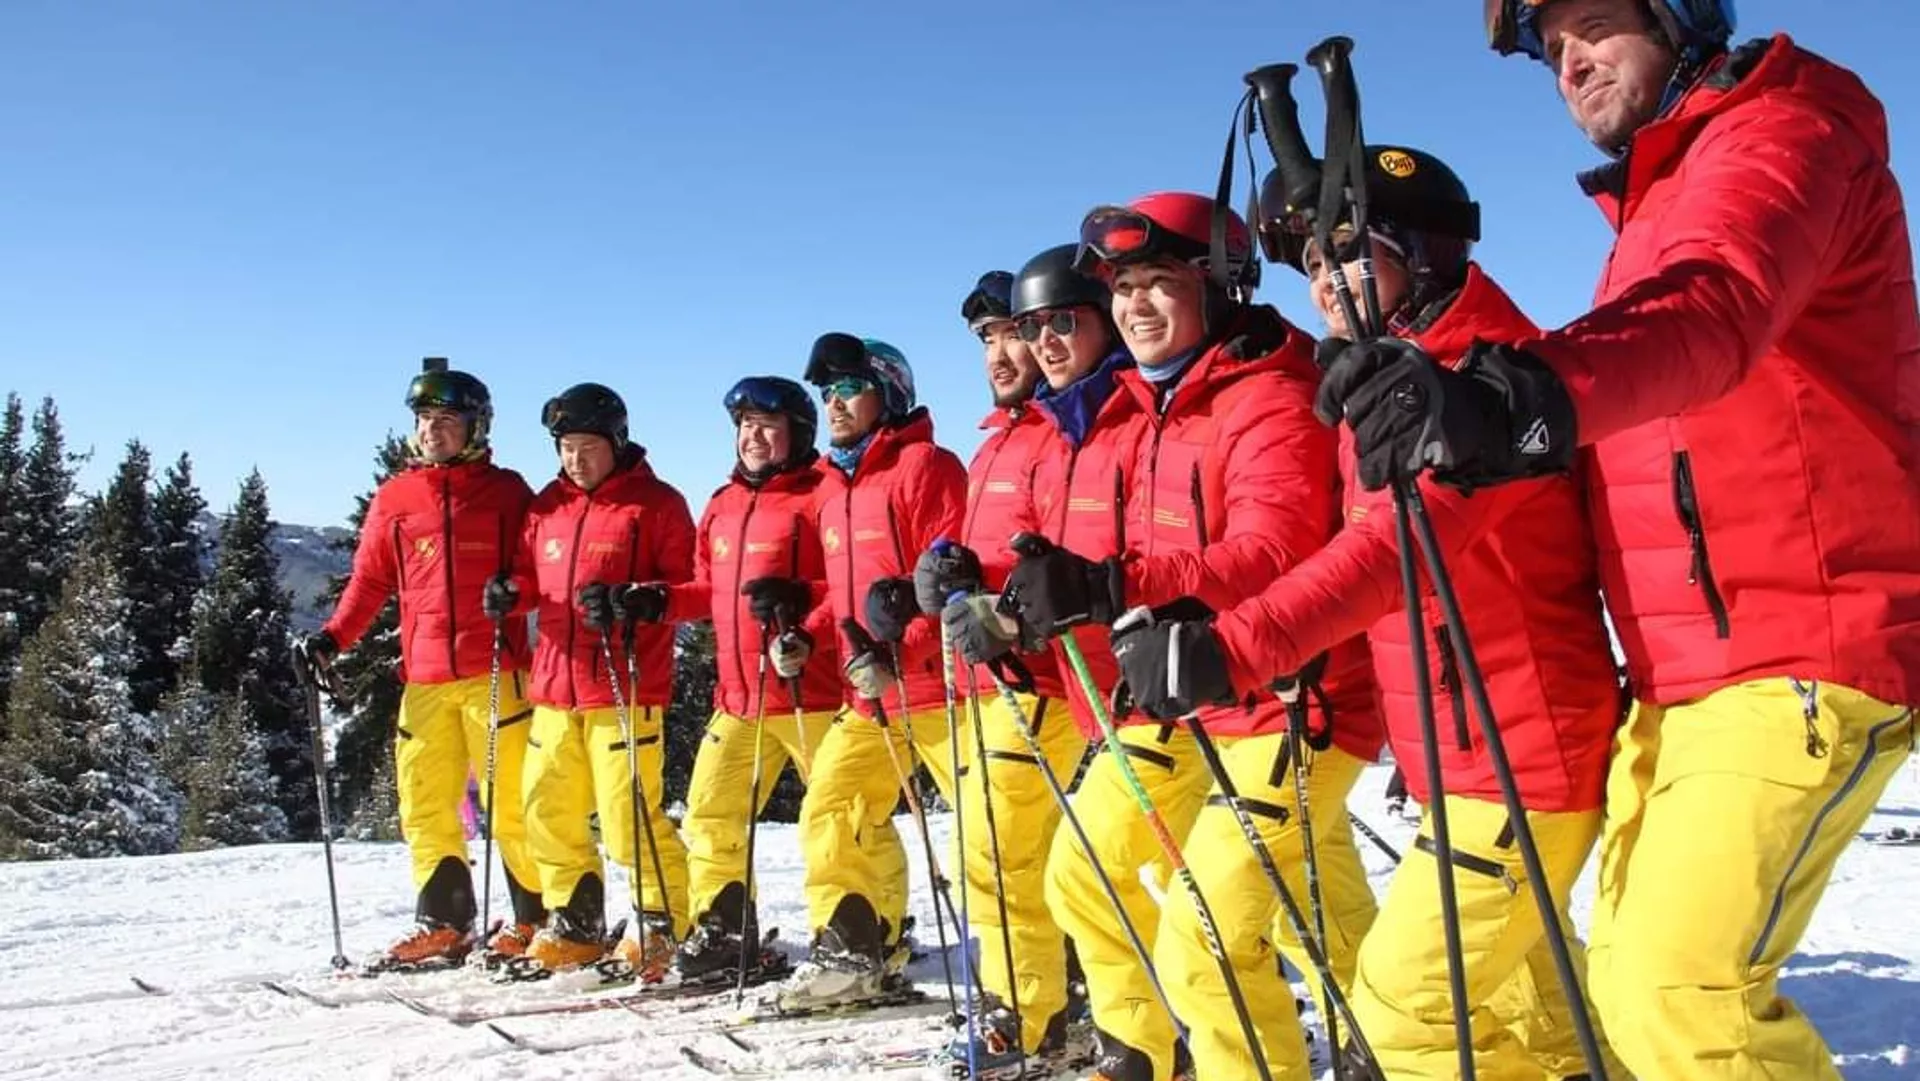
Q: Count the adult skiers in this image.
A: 9